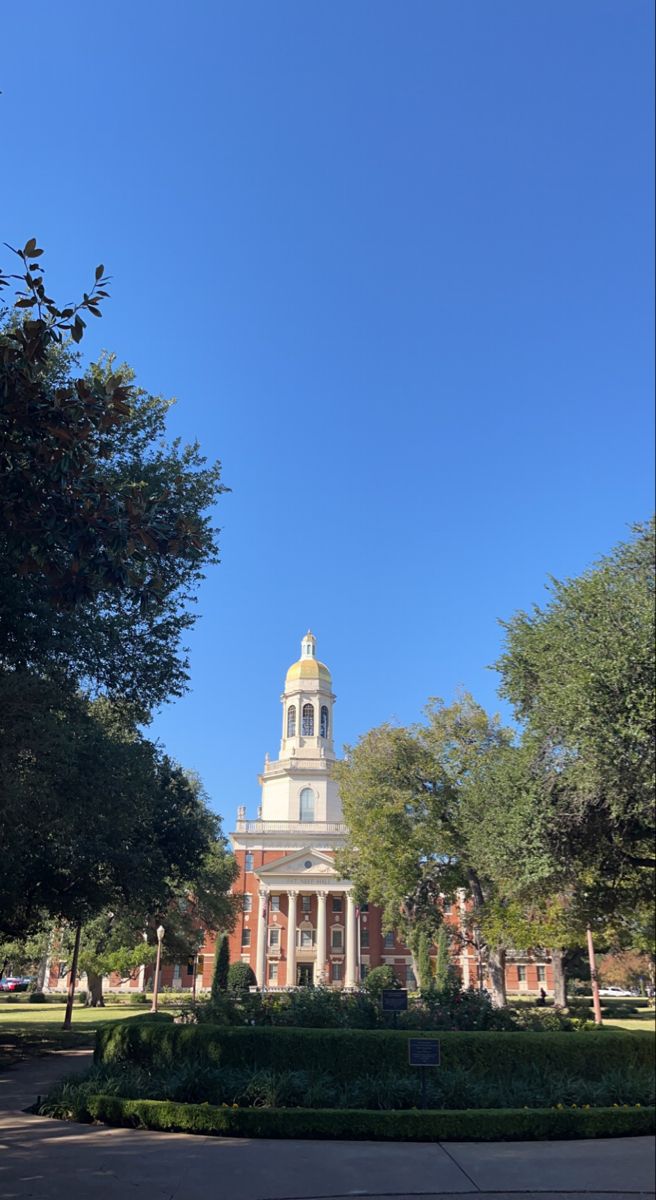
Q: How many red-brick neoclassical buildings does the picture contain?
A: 1